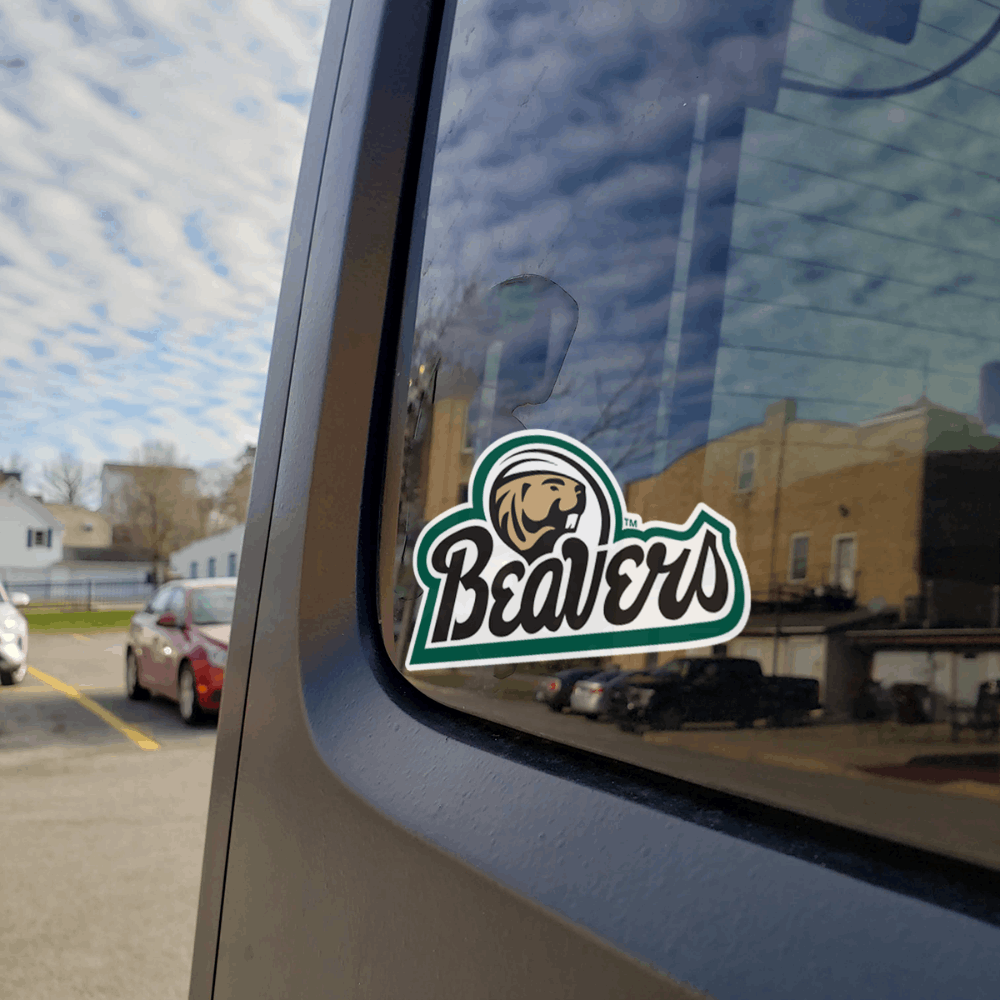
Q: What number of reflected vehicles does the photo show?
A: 3